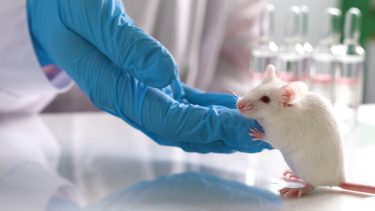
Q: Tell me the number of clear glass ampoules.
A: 5